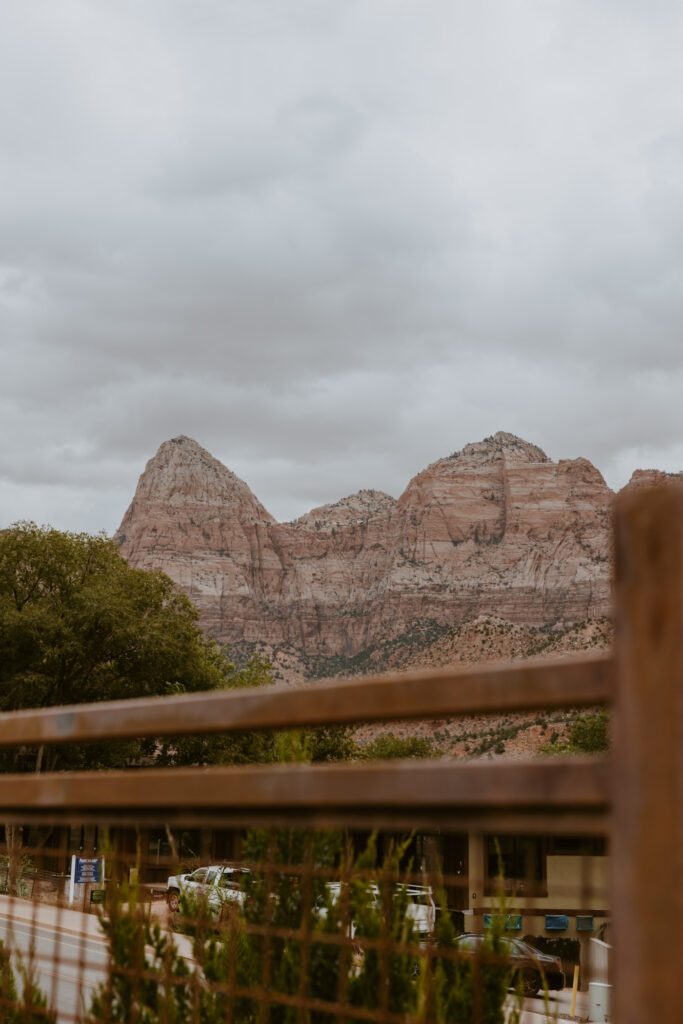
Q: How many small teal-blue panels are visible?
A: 4